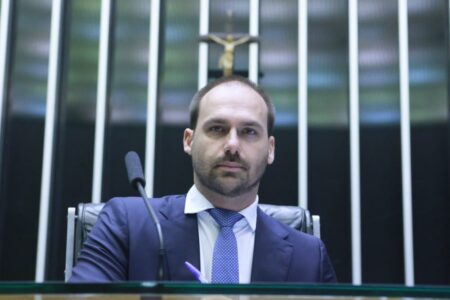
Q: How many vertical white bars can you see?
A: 9